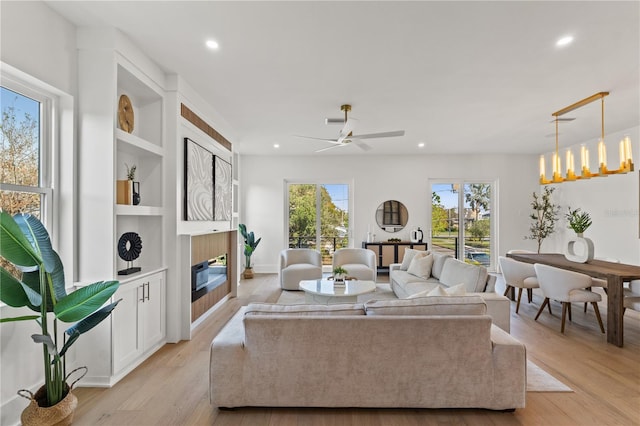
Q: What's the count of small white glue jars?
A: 0